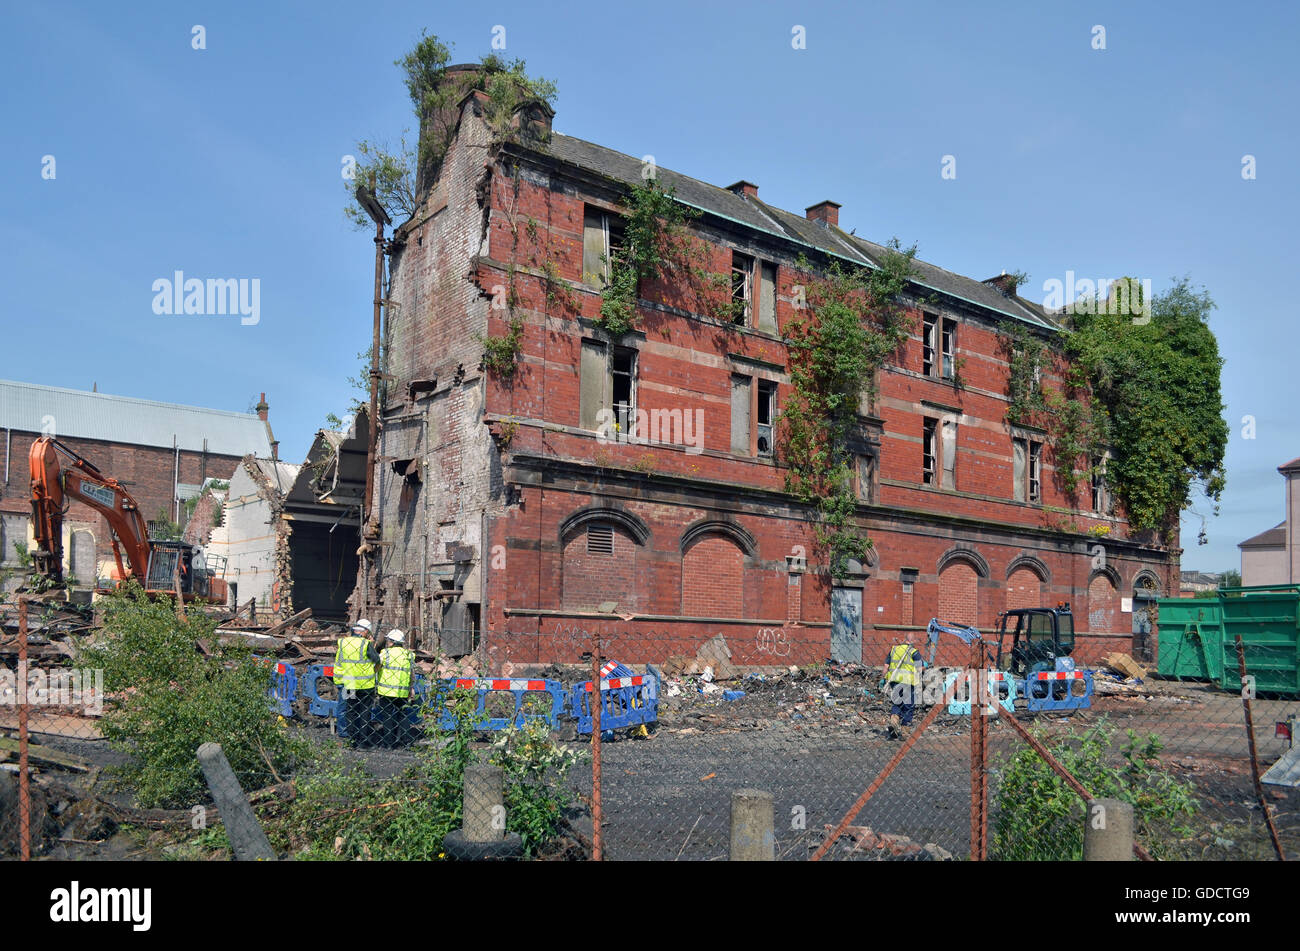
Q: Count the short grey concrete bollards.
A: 4